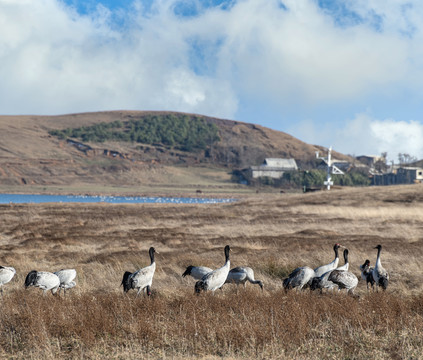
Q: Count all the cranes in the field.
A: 13